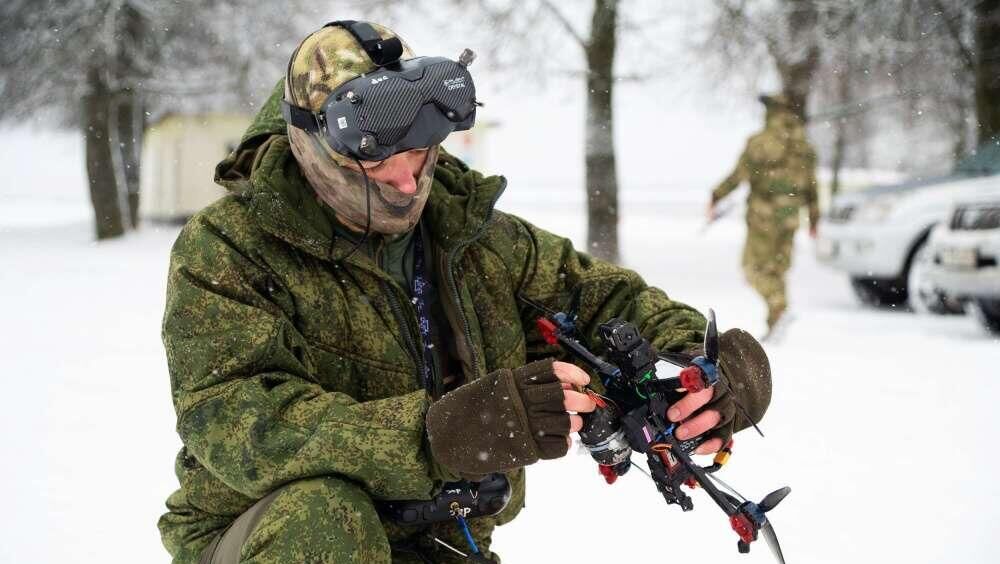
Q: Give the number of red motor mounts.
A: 4